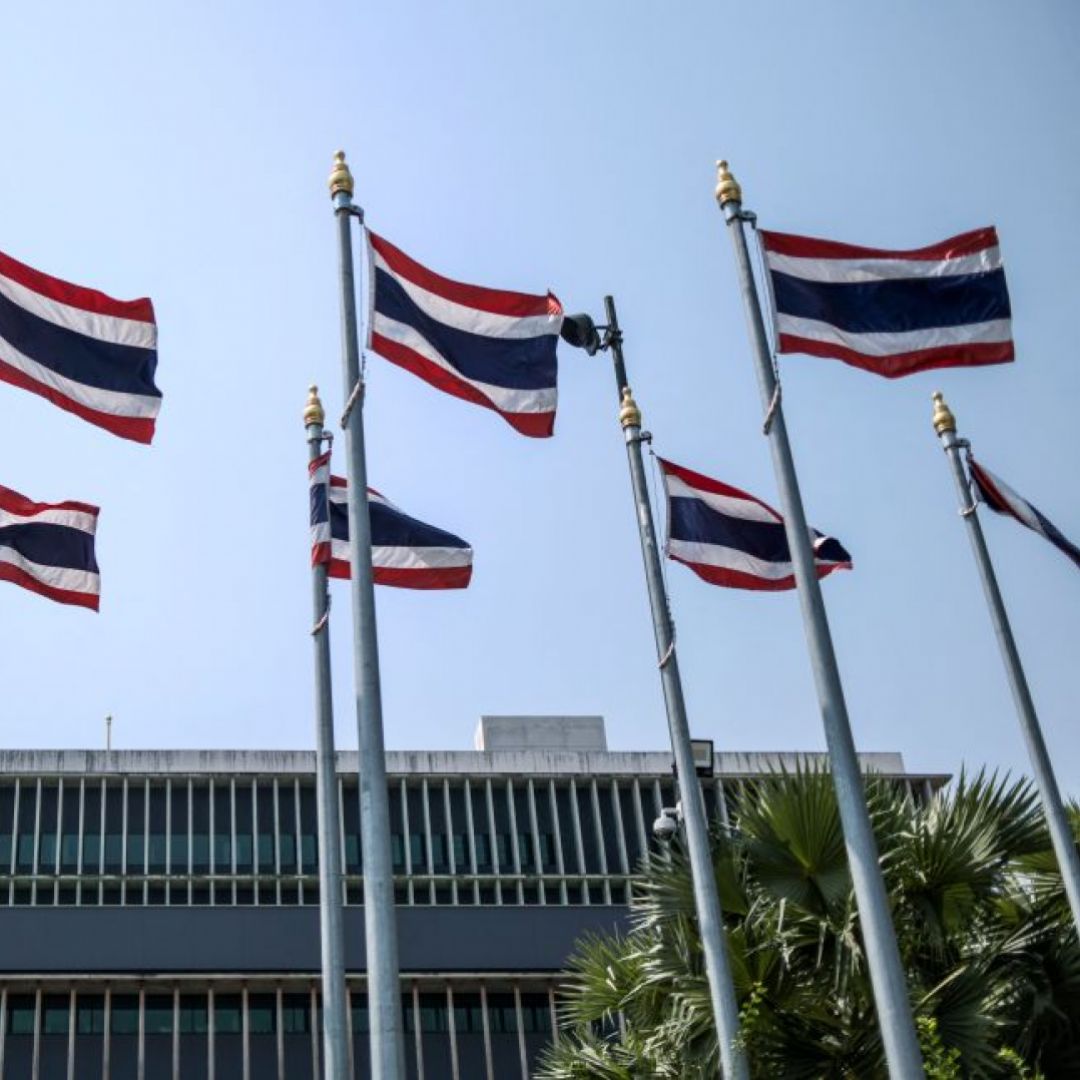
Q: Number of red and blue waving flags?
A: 7